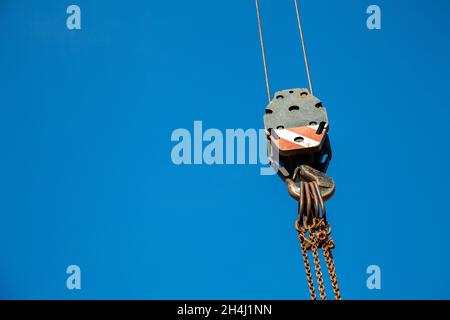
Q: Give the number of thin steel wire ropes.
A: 2